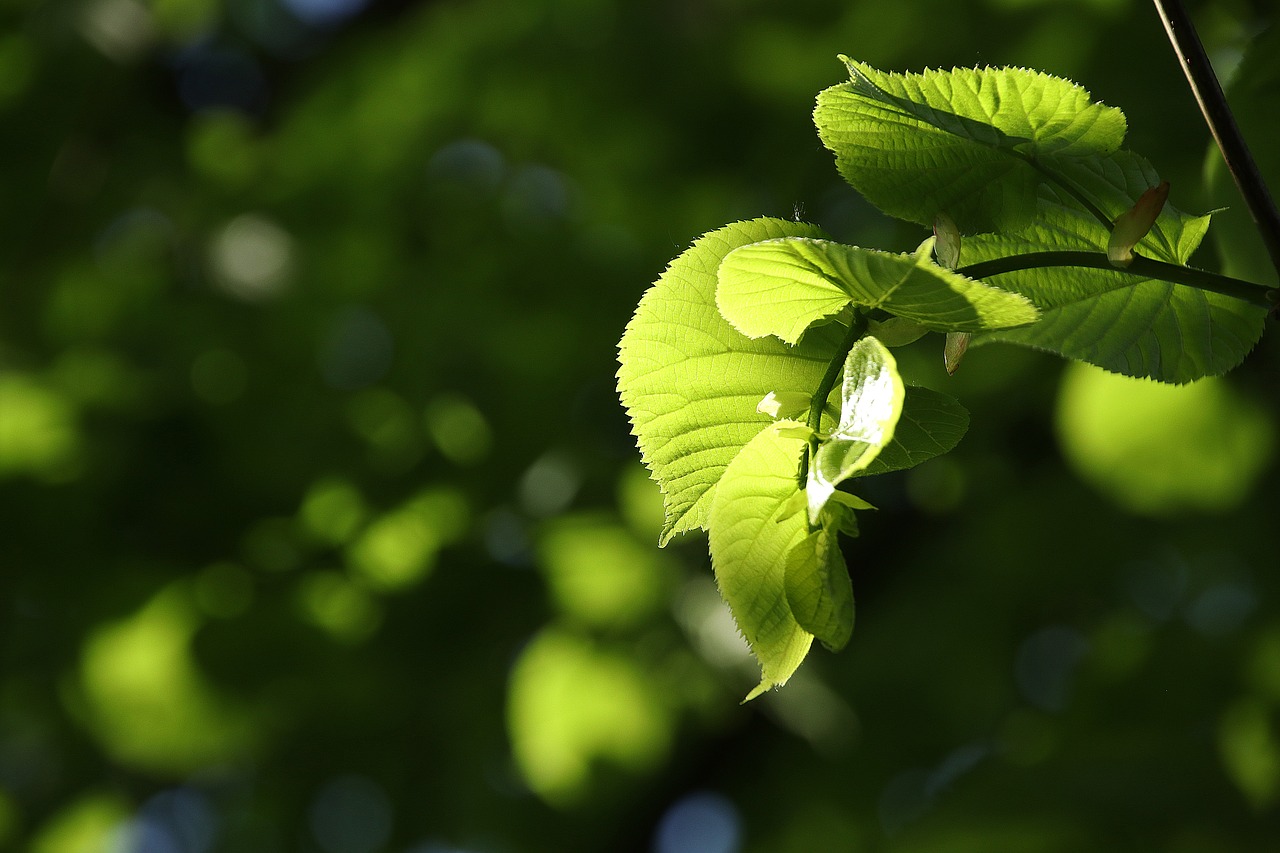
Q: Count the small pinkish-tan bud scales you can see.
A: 3